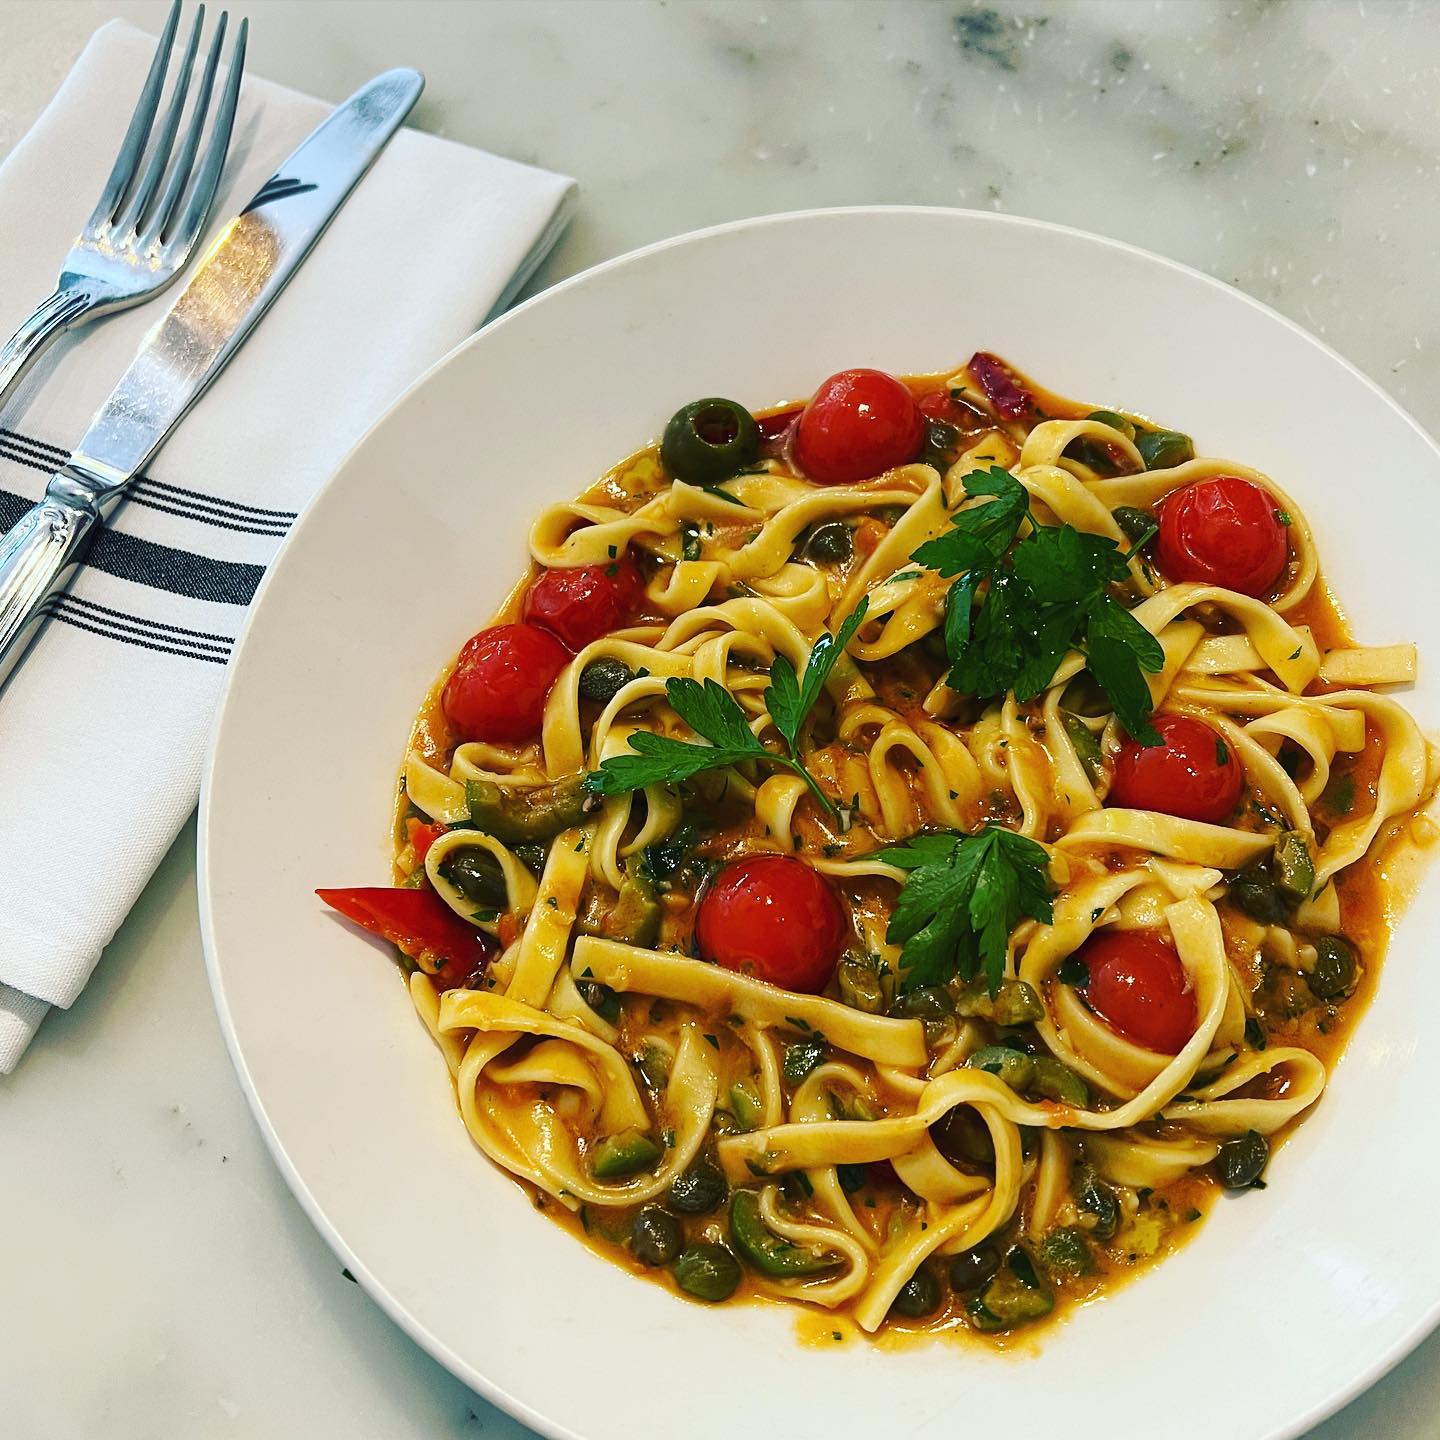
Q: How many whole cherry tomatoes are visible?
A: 7